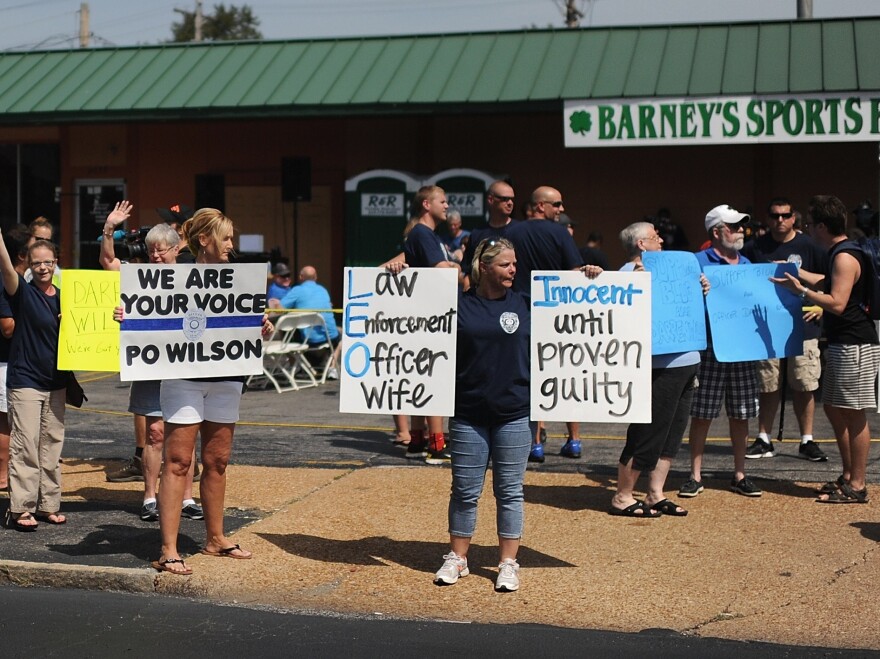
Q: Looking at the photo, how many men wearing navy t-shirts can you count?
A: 4